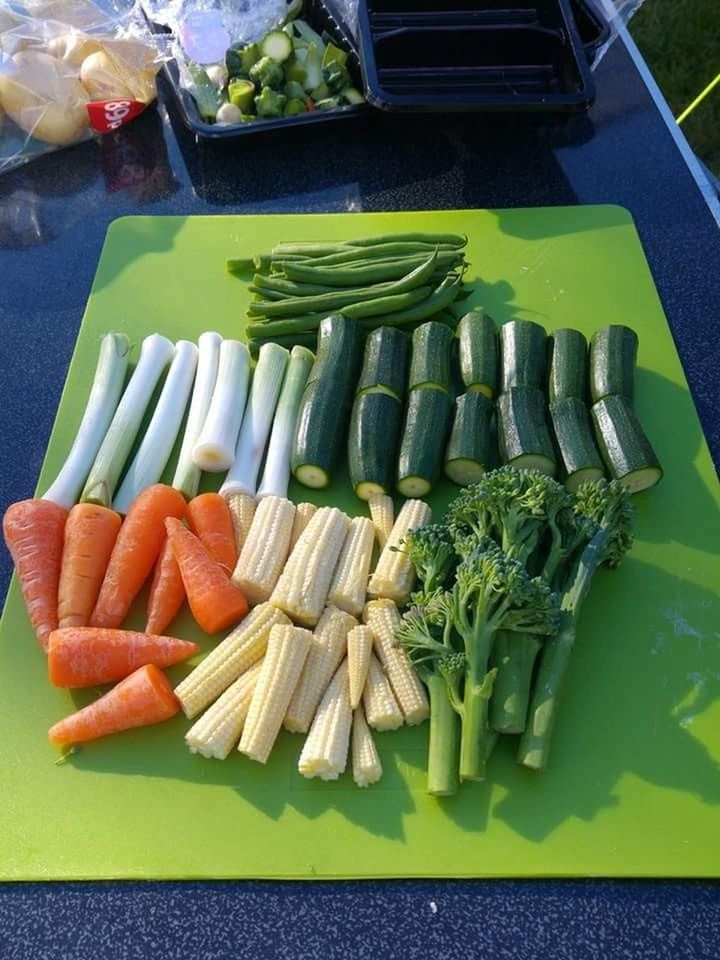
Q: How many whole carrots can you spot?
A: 8